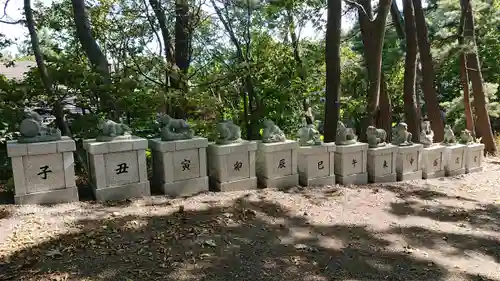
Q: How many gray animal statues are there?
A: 12